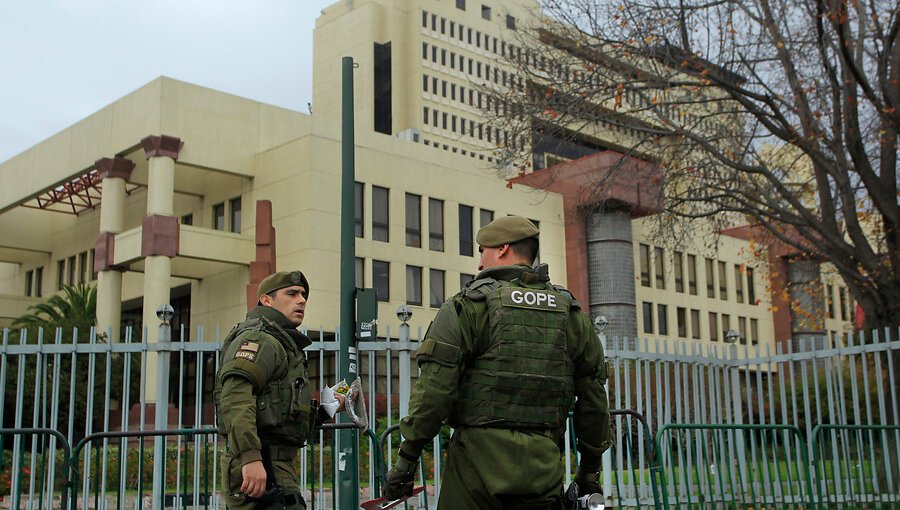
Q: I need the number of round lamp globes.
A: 4